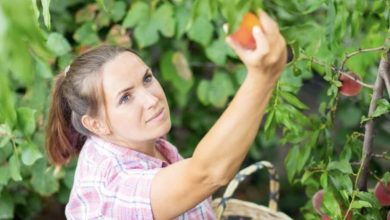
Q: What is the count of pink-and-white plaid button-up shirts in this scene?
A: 1